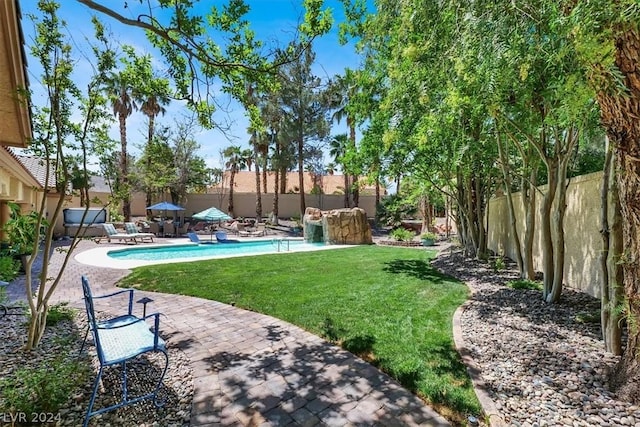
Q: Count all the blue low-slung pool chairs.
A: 2